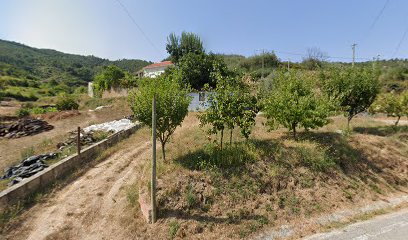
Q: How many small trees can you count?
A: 5